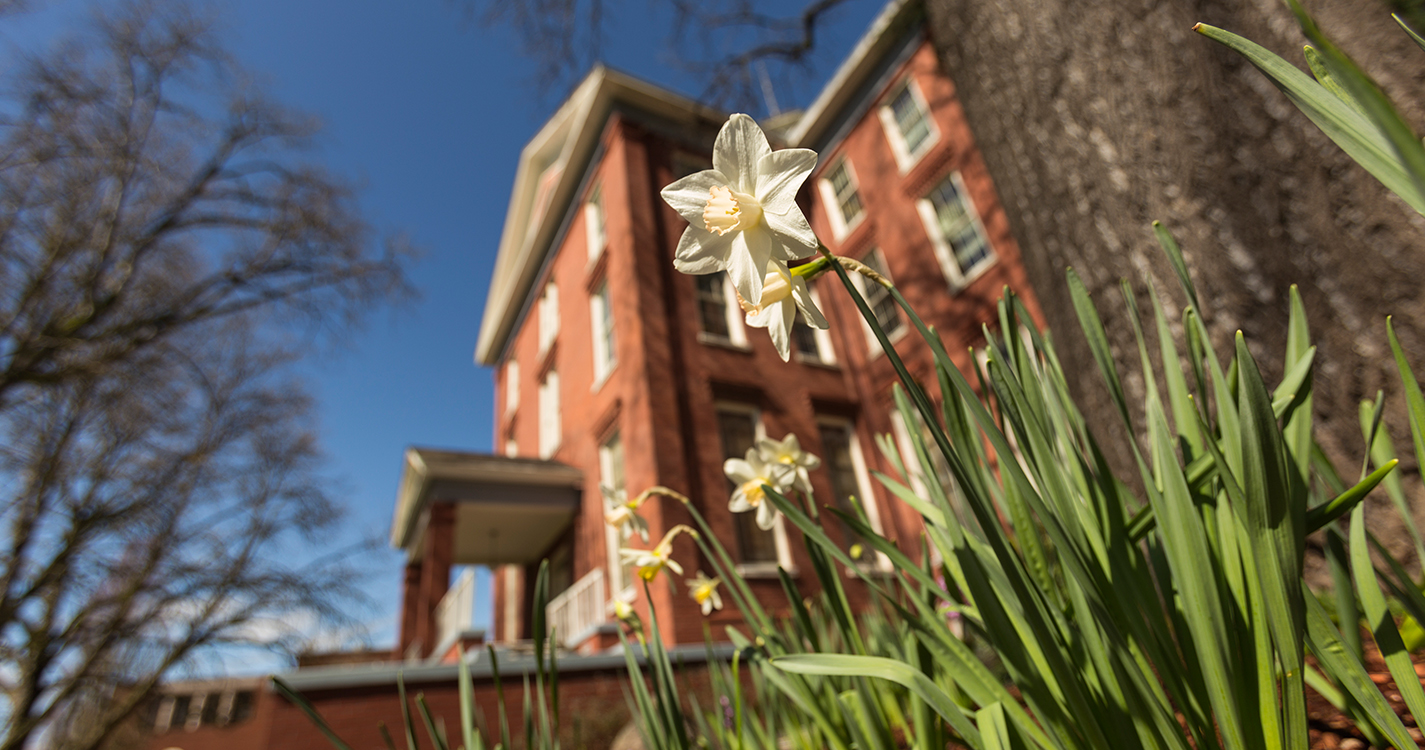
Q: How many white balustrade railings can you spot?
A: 2